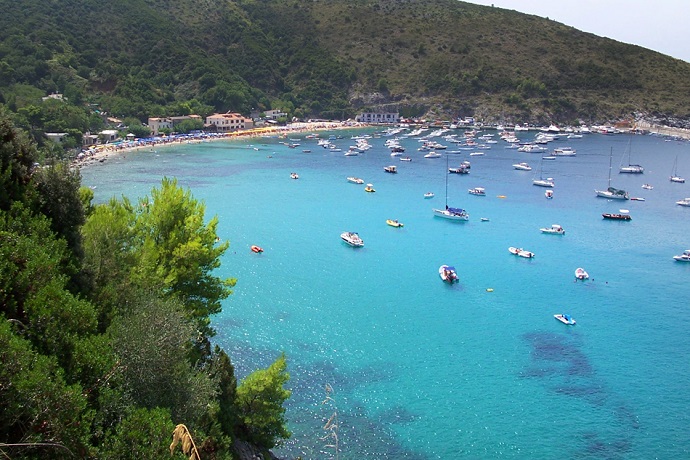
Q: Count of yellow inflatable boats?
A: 2